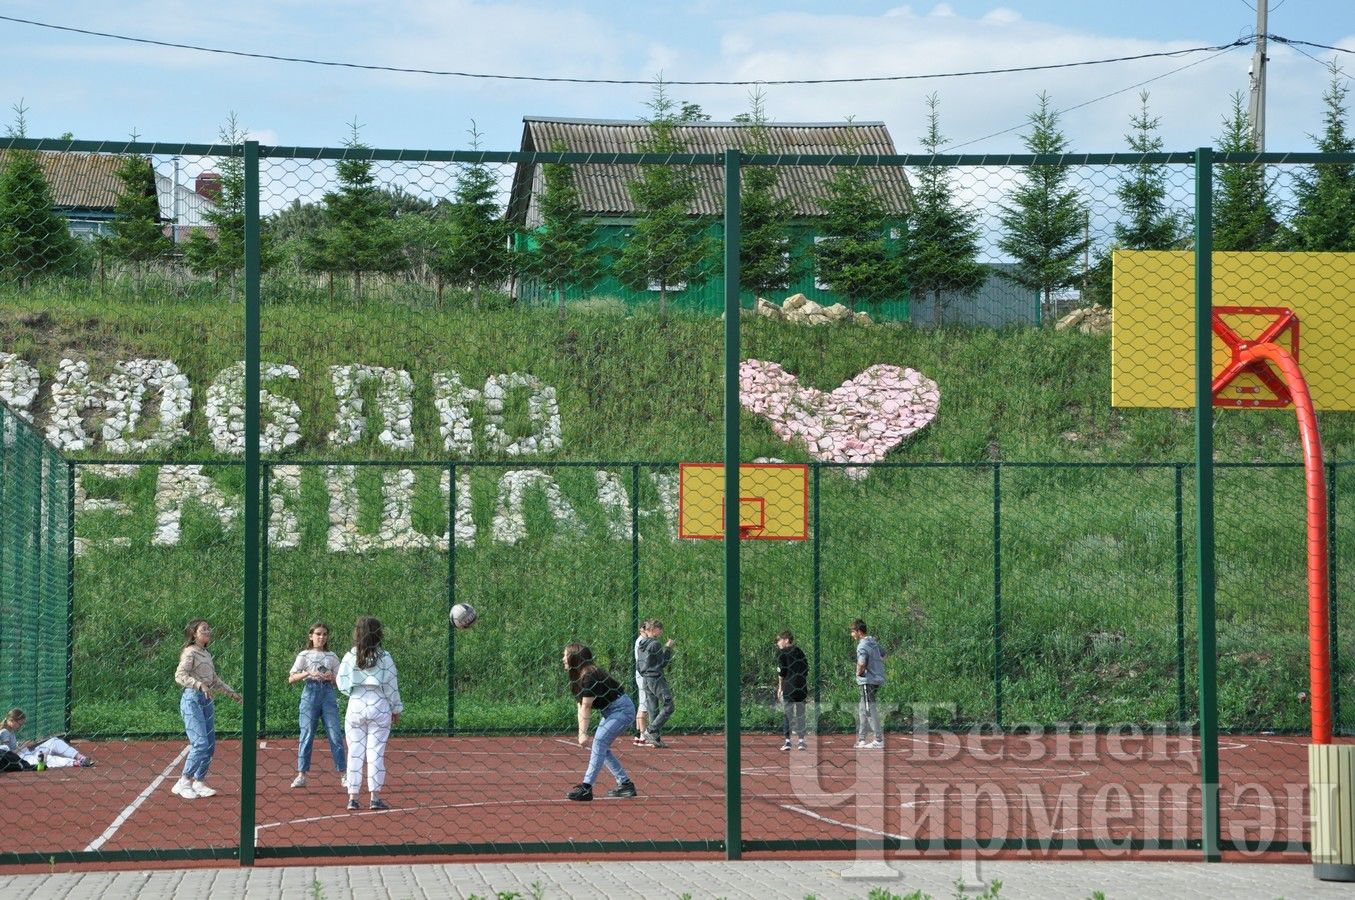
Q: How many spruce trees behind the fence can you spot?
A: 14